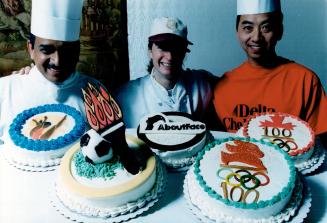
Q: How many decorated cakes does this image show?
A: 5